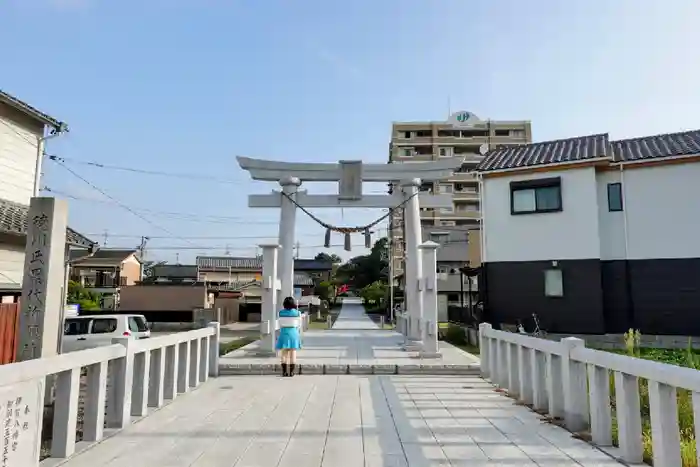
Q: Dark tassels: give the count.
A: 3